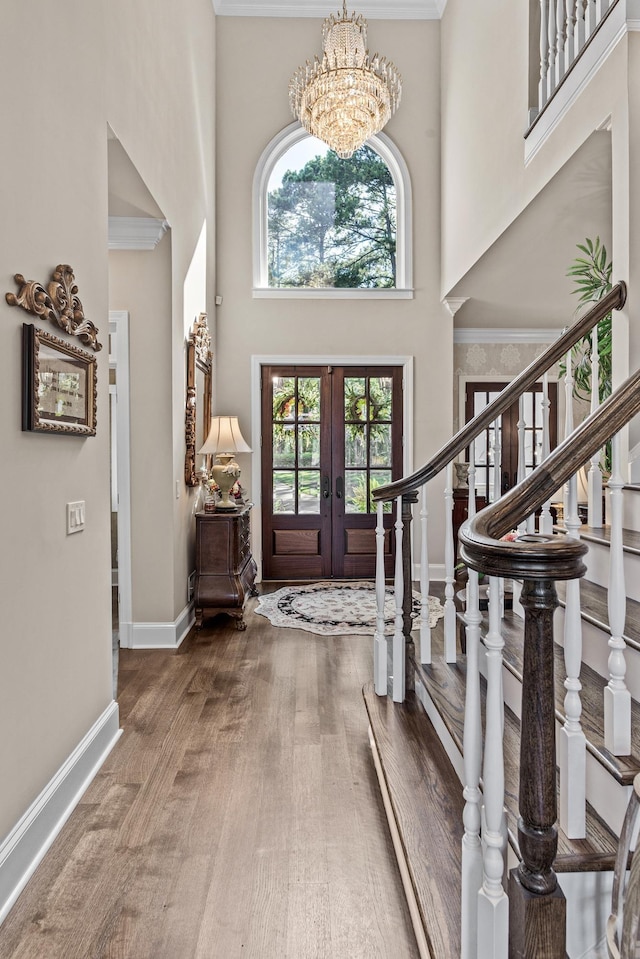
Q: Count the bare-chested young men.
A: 0